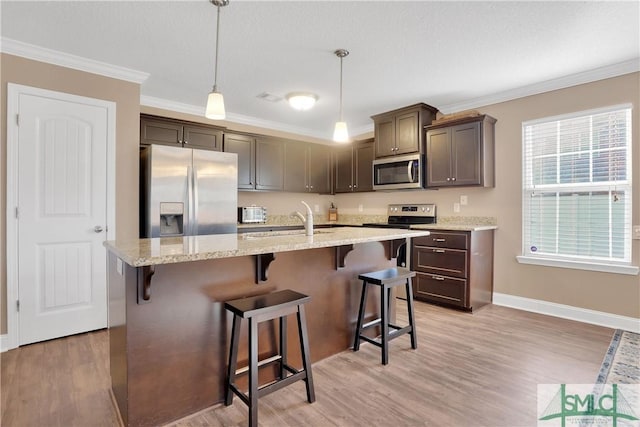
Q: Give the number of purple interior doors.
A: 0